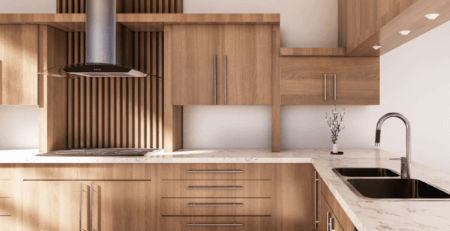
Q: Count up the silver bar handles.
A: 13